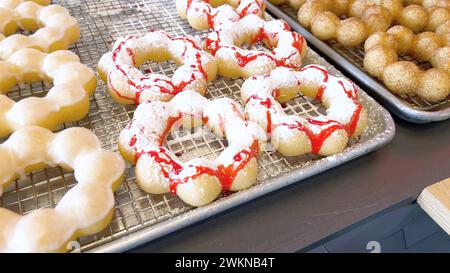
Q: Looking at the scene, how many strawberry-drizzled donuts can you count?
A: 5